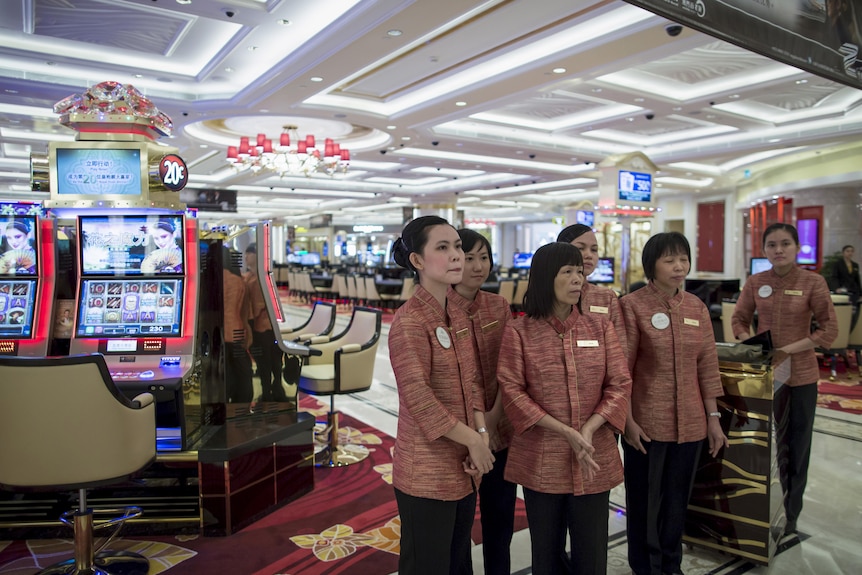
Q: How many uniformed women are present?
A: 6